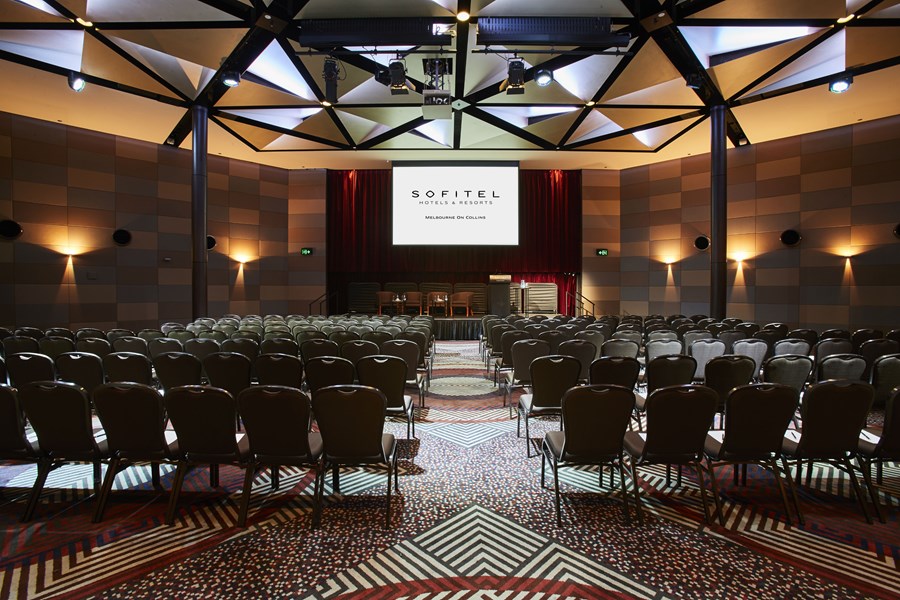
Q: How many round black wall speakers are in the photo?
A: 6